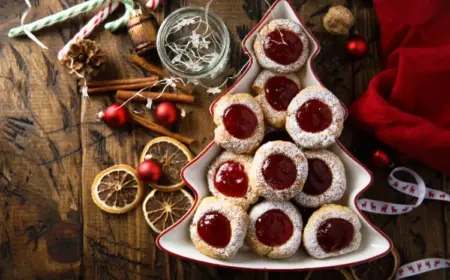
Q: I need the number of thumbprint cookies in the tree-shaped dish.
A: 10